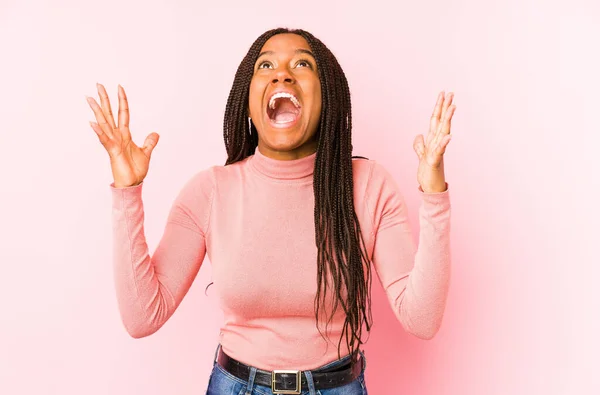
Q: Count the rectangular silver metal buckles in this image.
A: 1